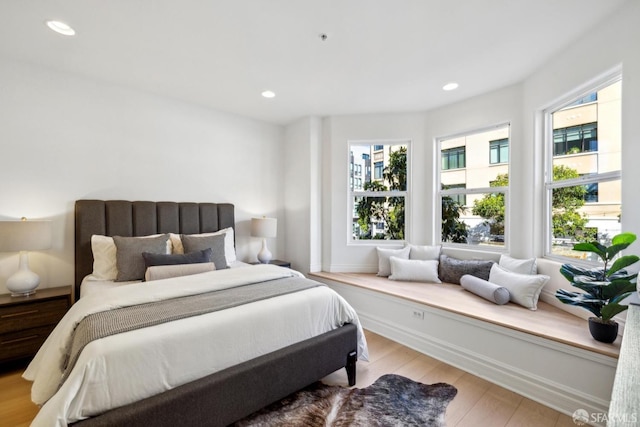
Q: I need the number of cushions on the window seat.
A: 7